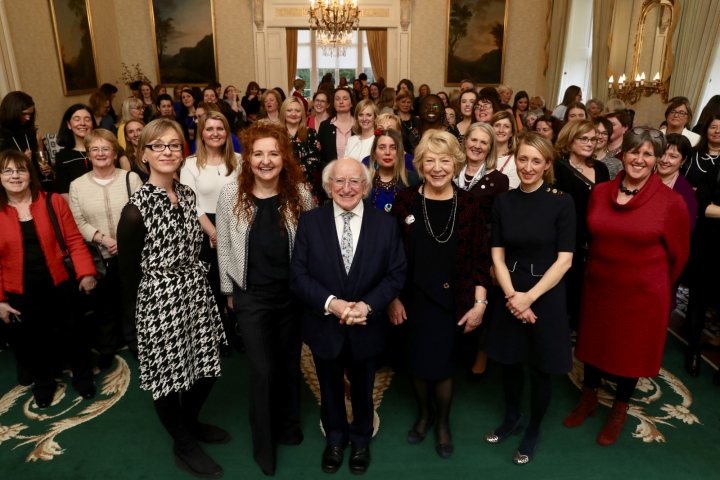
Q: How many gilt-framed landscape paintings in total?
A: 3